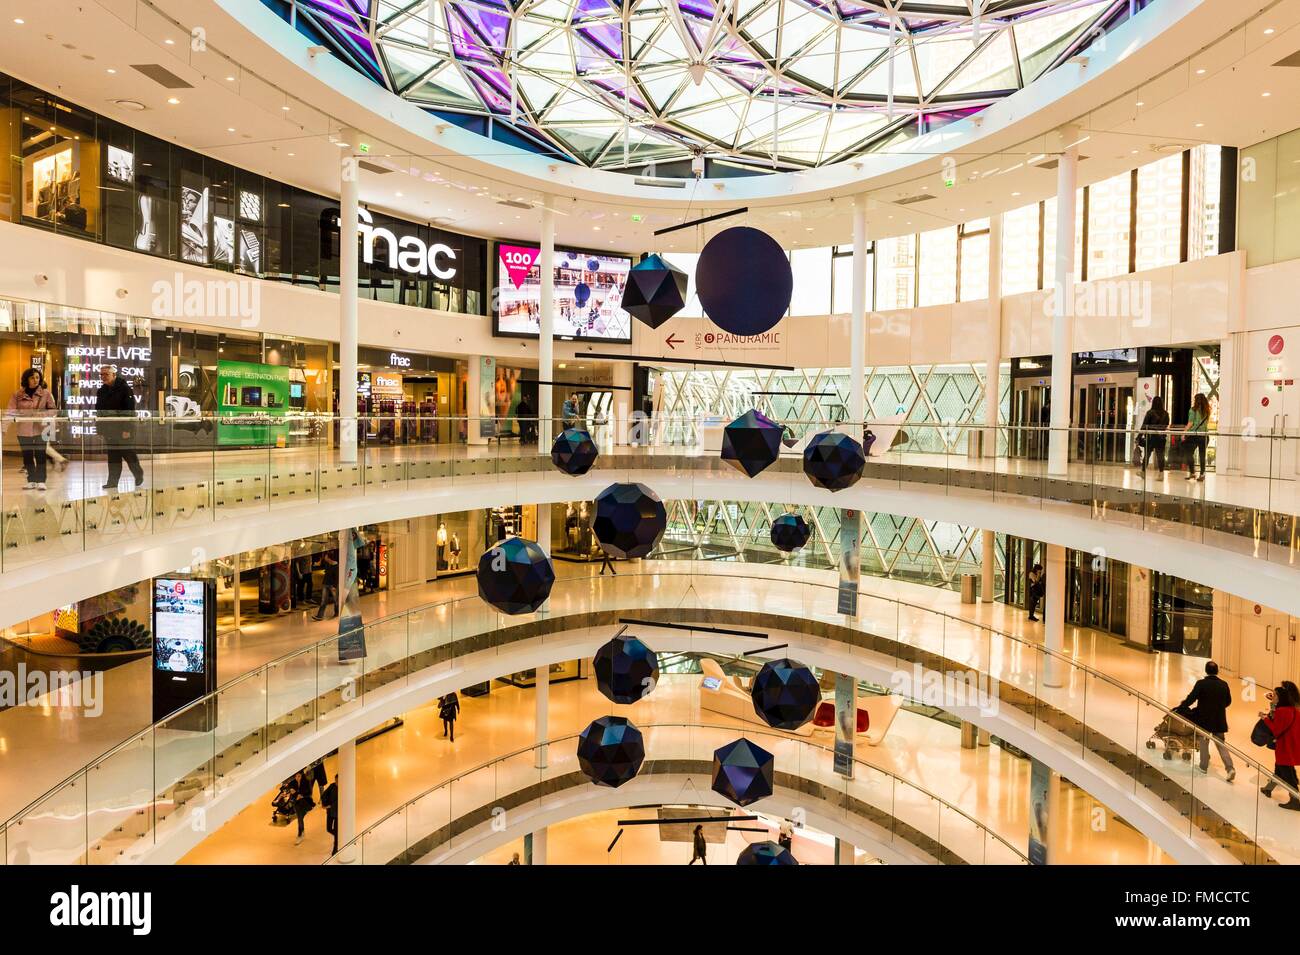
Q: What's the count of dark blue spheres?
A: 13